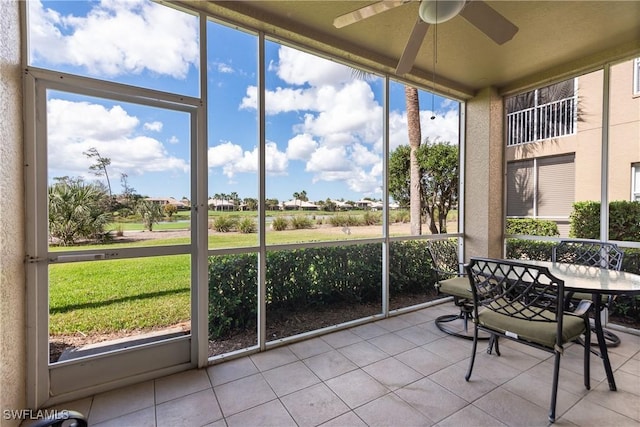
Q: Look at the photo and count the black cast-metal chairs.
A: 3